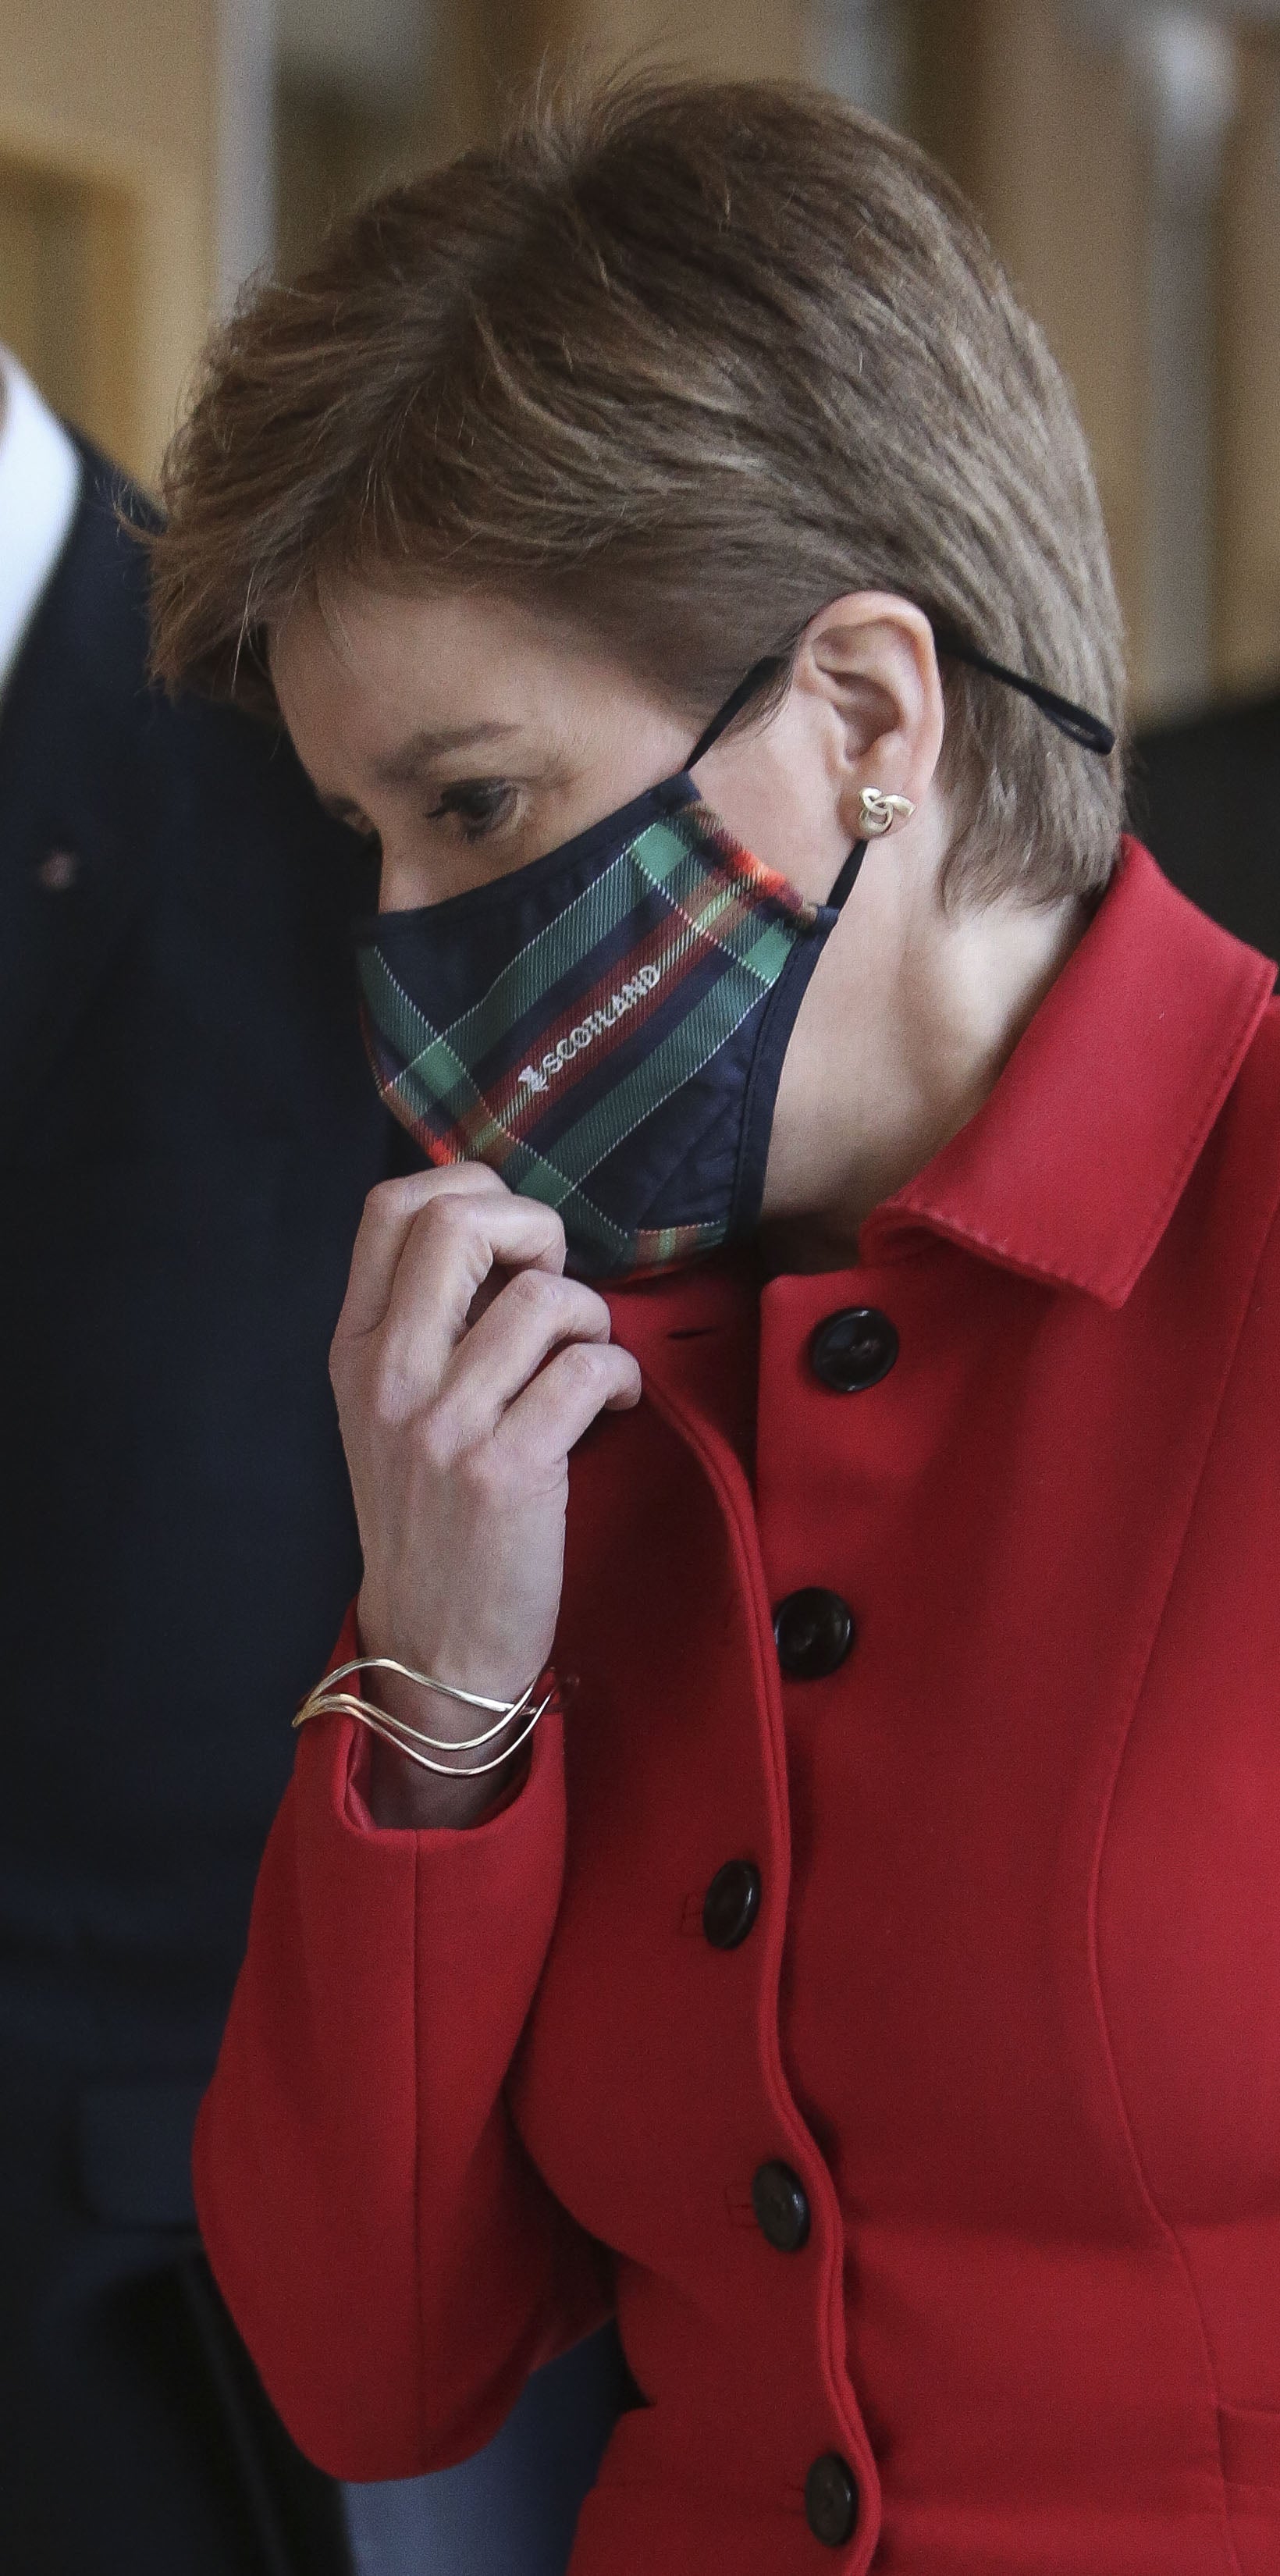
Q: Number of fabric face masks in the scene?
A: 1